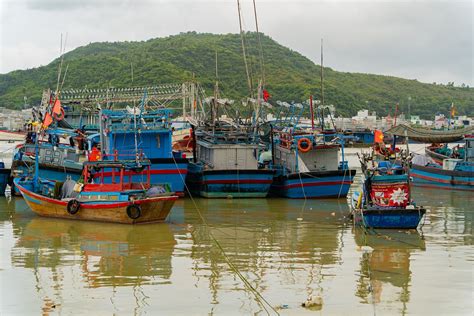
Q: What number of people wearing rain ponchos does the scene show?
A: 0